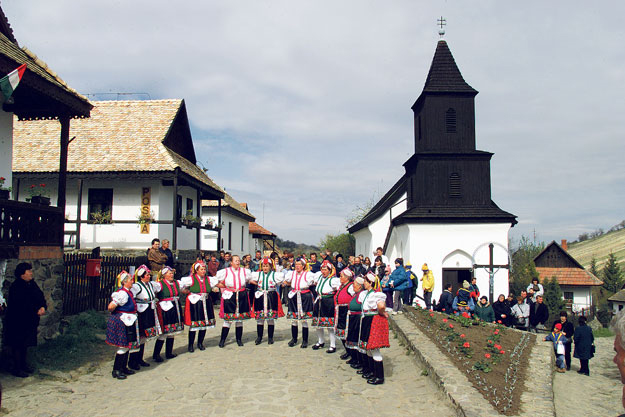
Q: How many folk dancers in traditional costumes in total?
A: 11